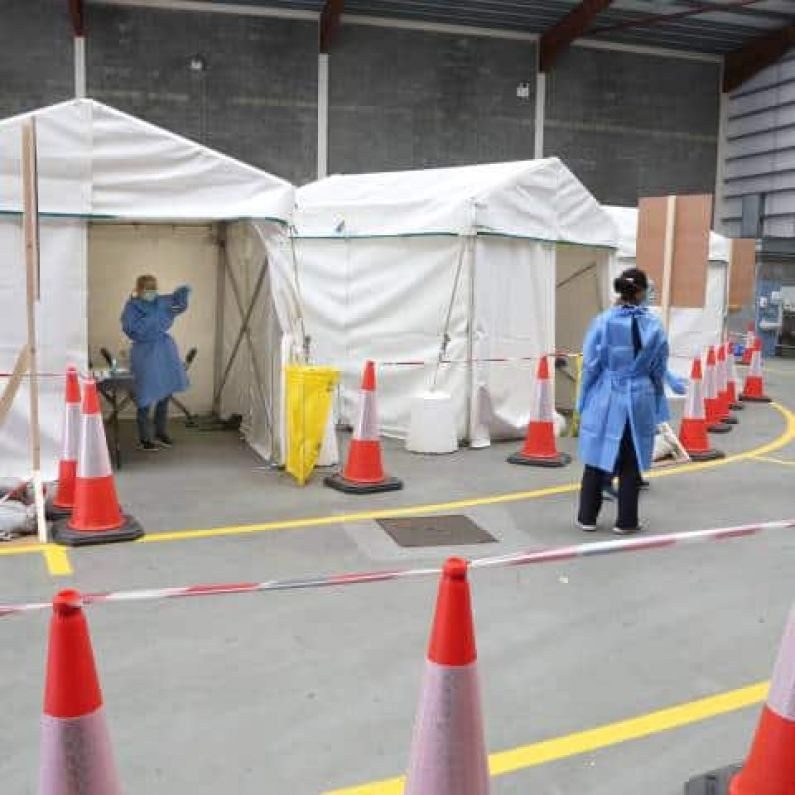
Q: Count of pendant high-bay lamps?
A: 0